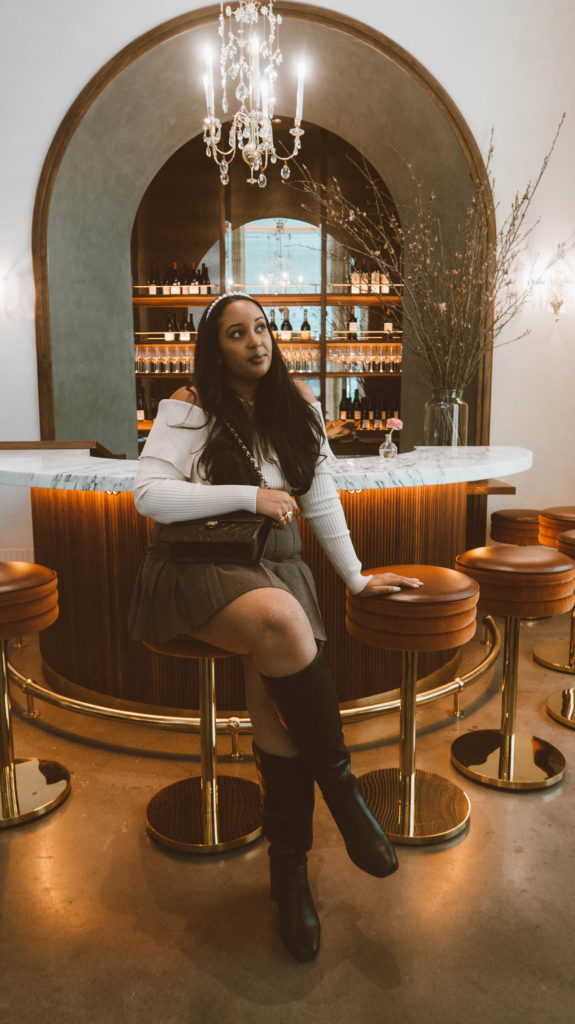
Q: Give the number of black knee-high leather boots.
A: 2